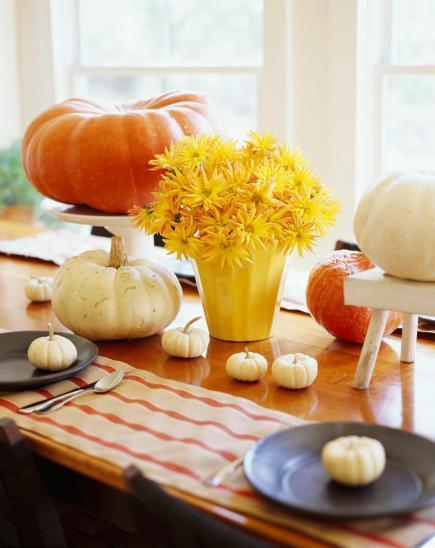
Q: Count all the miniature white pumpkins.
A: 6